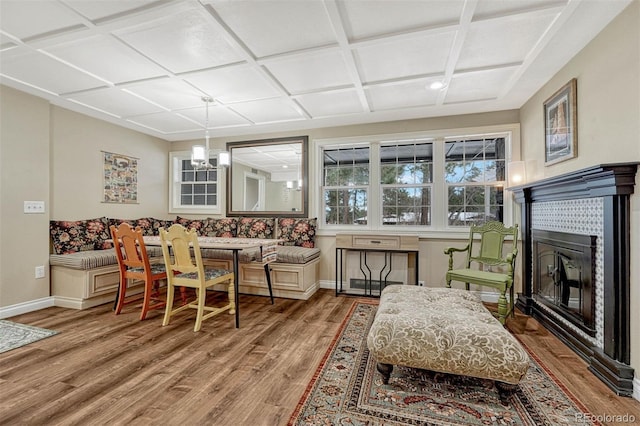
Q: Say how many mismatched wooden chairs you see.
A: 3